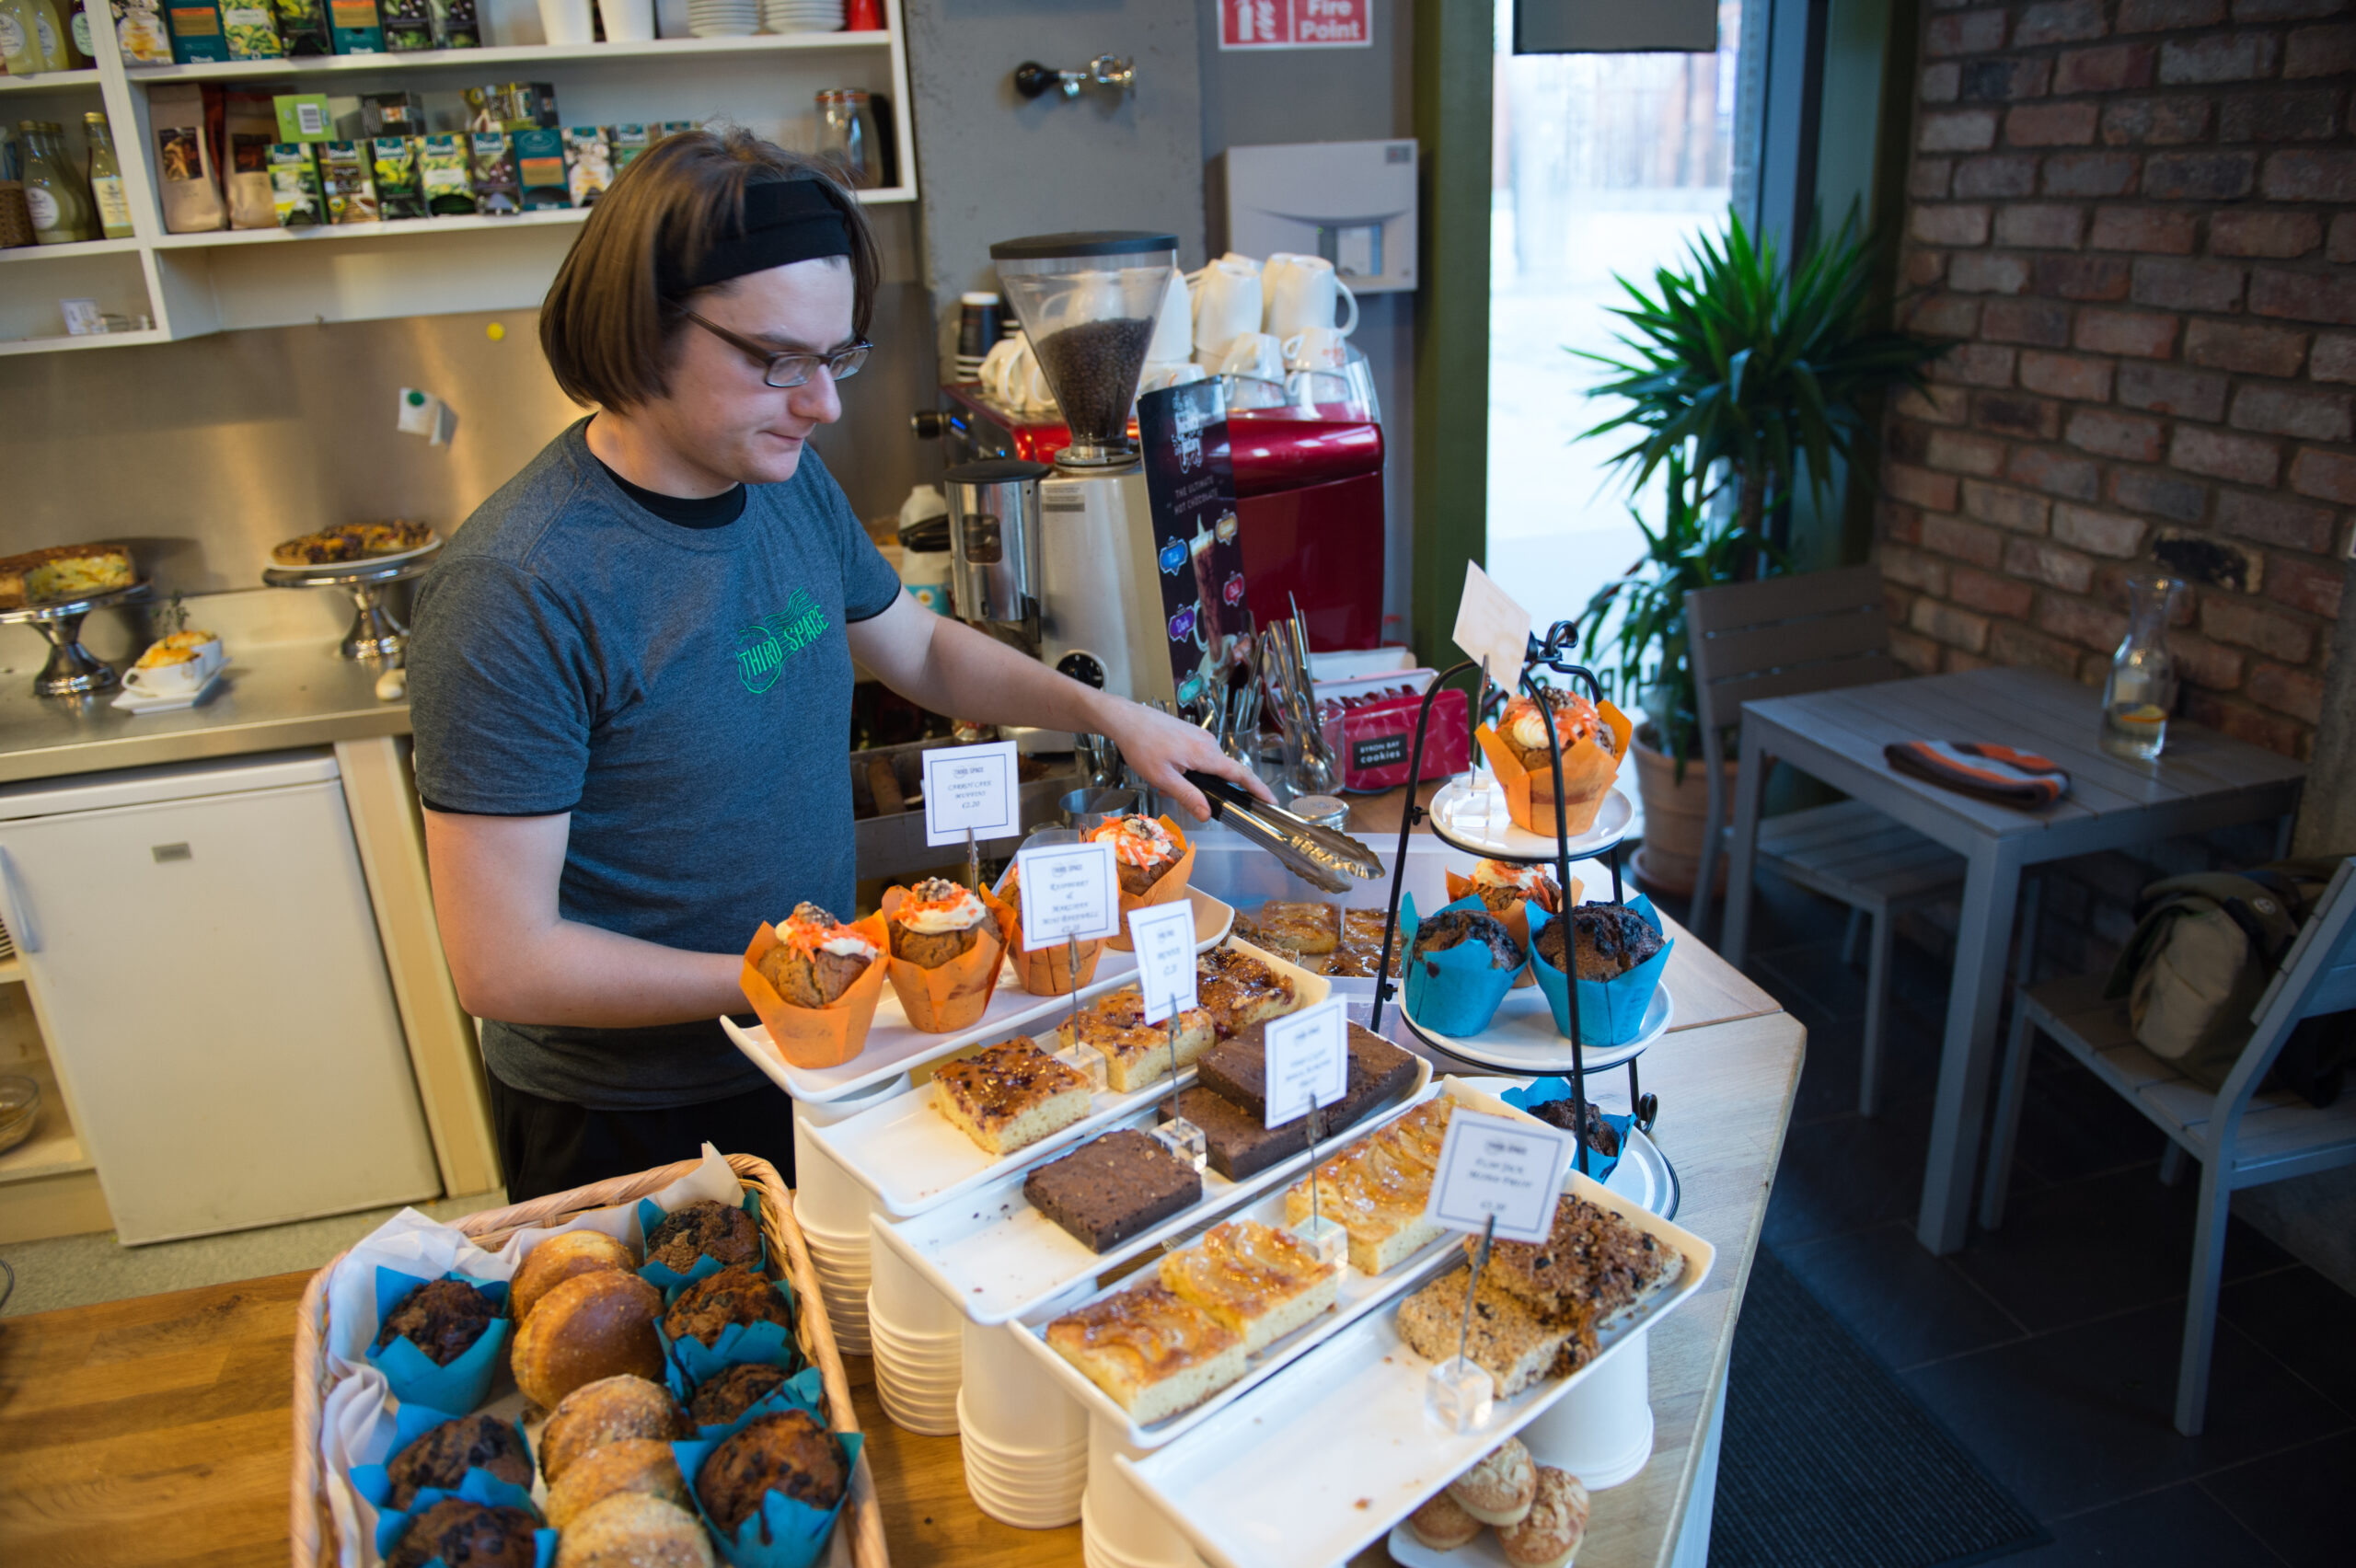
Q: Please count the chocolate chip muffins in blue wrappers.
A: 10